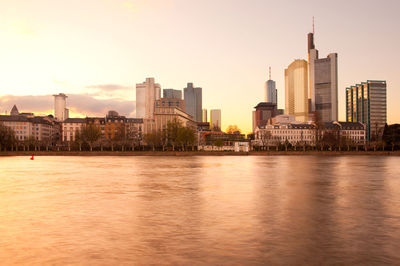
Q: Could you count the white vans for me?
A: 0